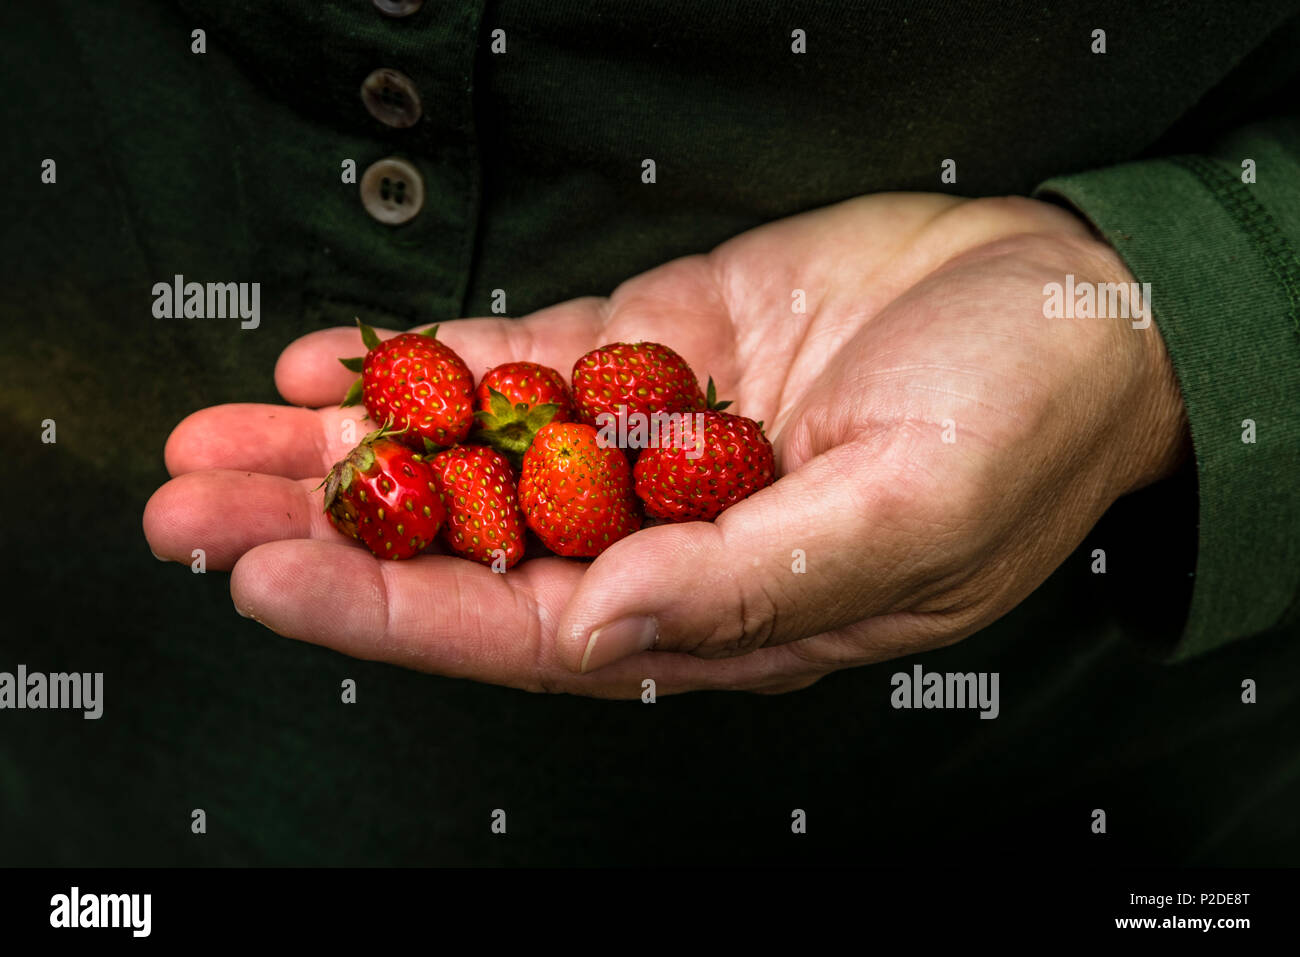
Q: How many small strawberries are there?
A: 7